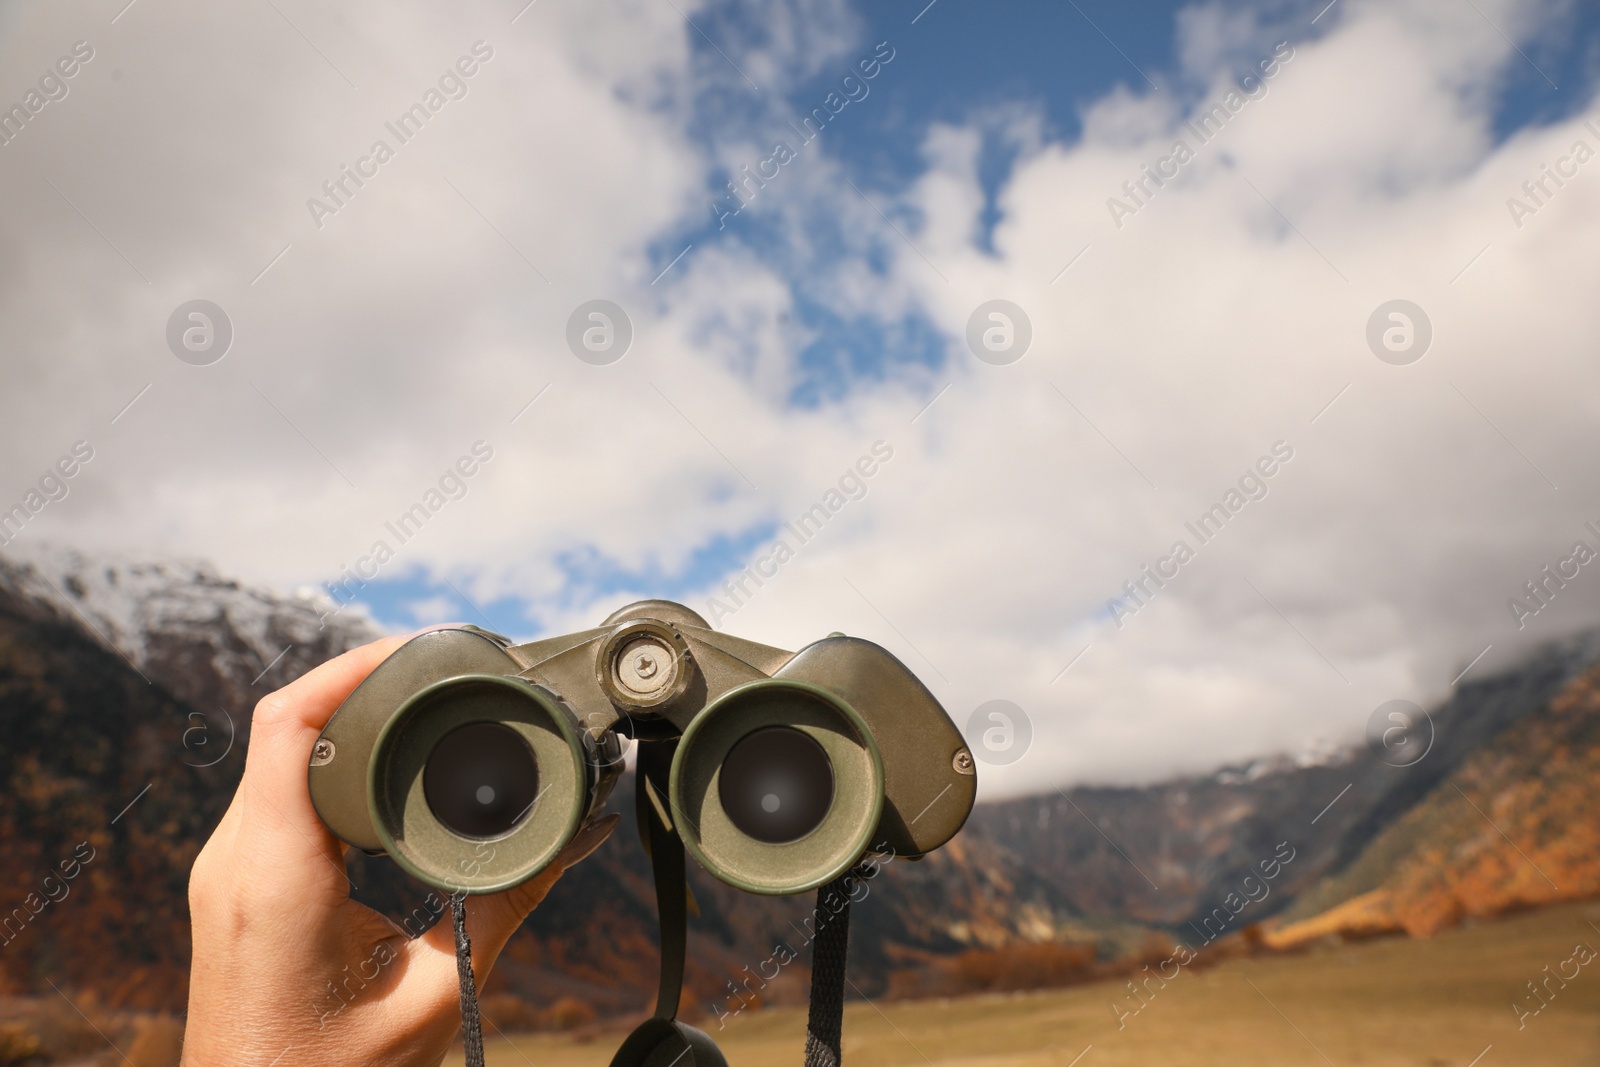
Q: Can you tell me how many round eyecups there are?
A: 2